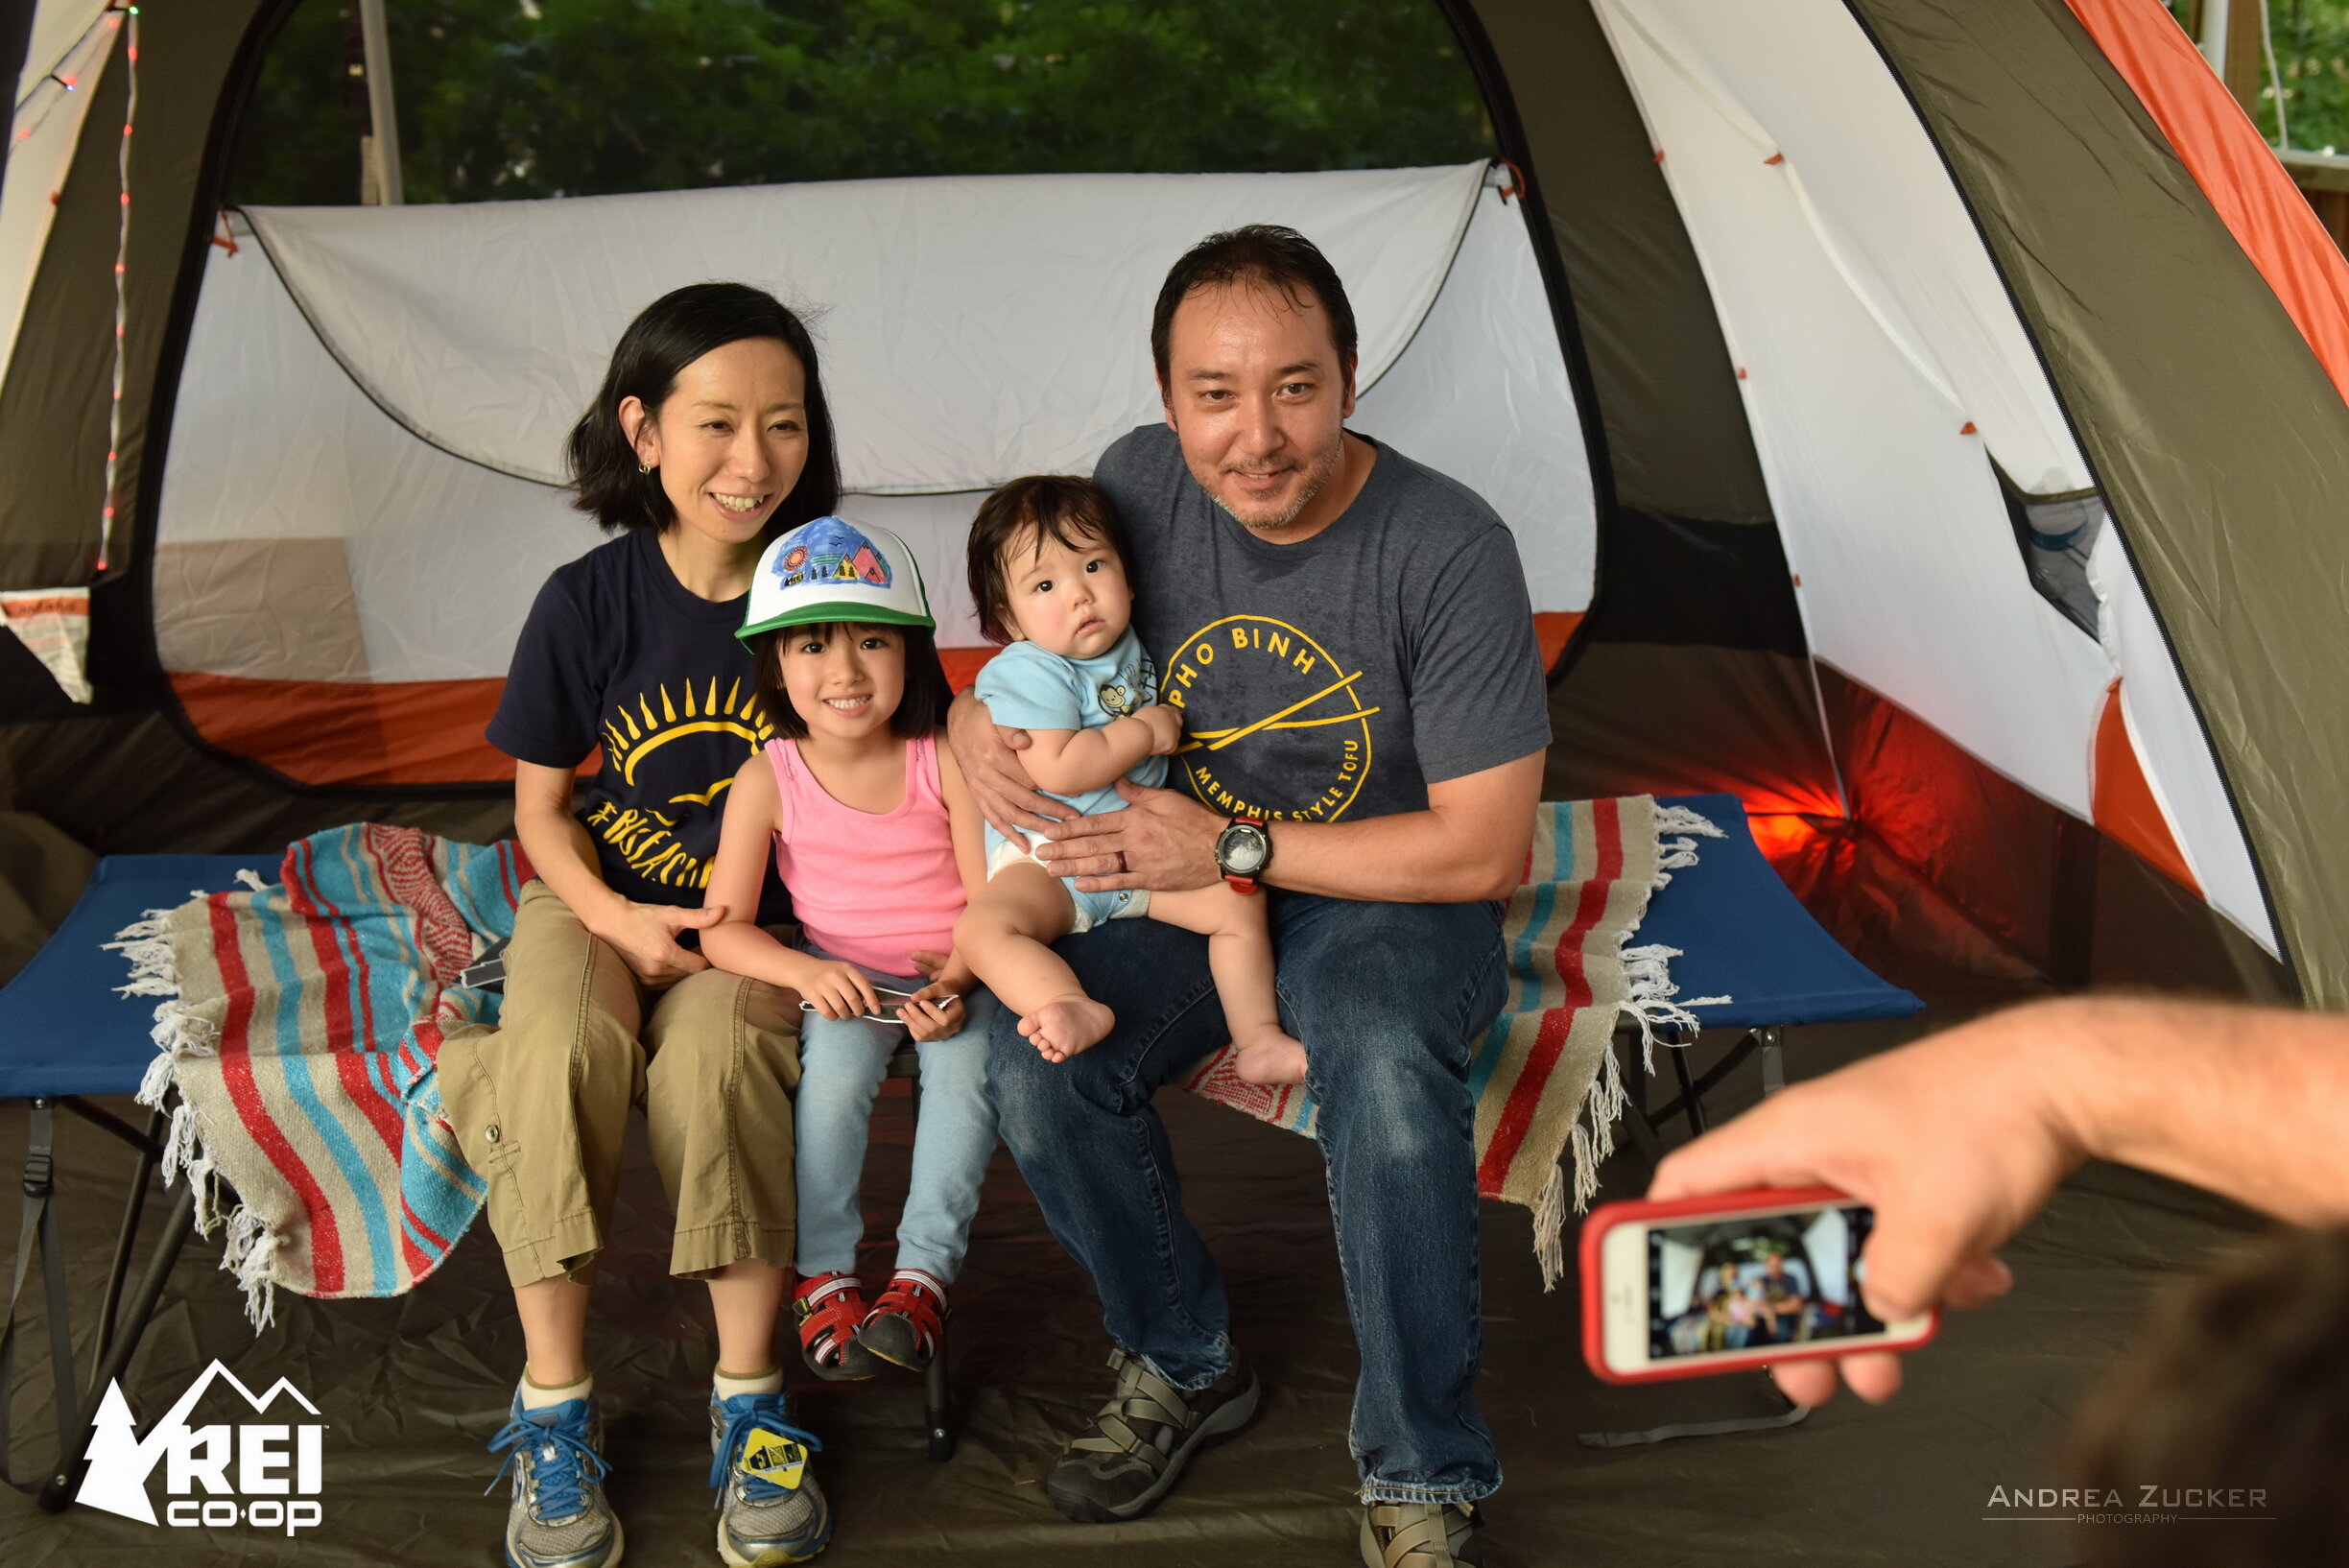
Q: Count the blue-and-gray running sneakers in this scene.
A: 2